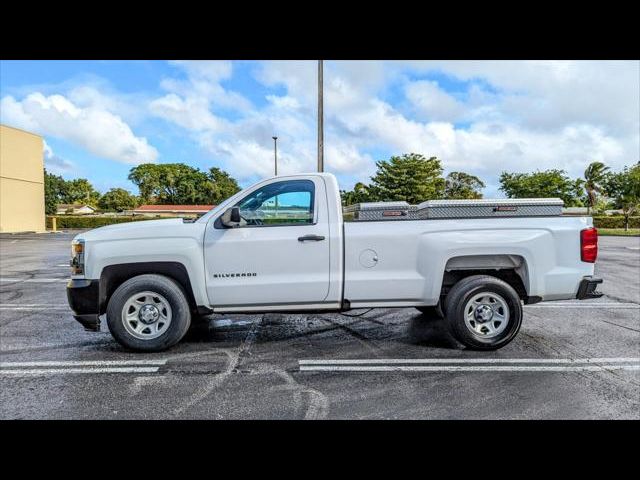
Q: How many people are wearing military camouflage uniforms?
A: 0